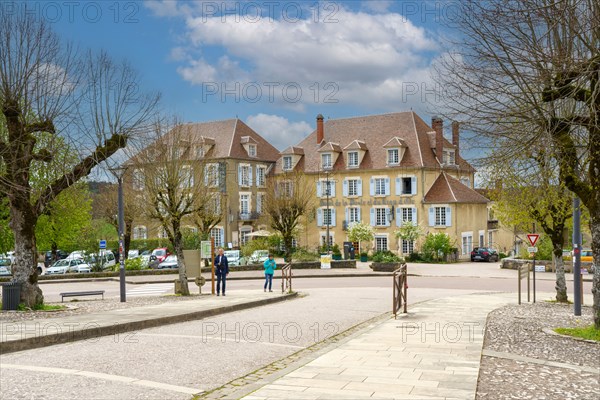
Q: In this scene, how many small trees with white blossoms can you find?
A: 2